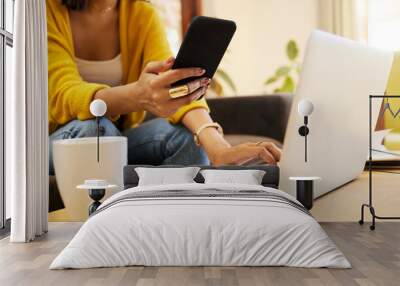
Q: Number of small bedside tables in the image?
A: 2